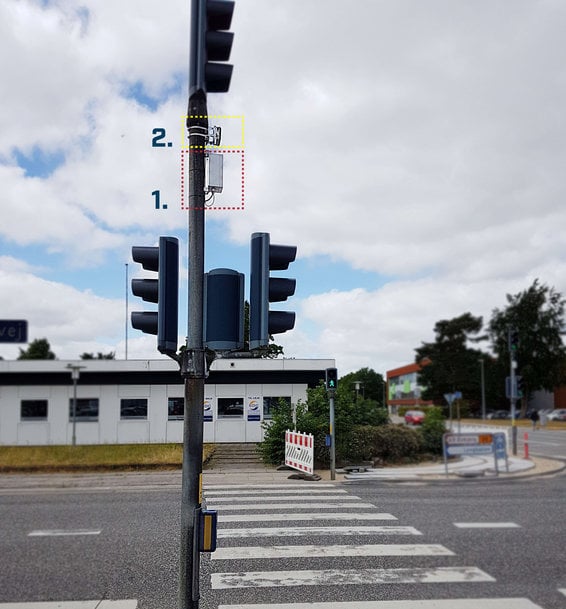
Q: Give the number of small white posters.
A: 2